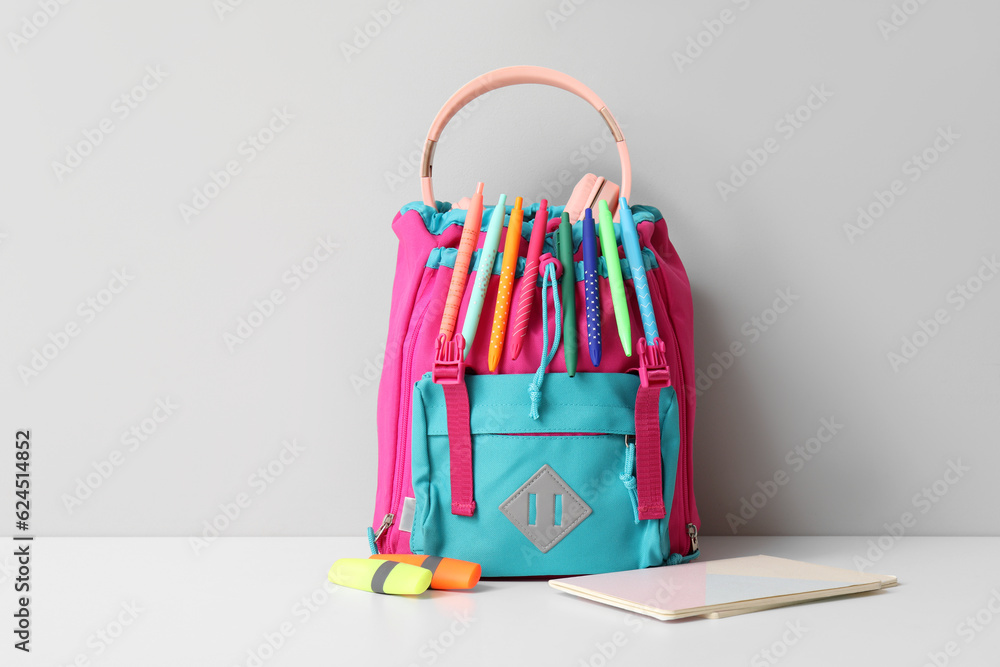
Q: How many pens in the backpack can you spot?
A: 8